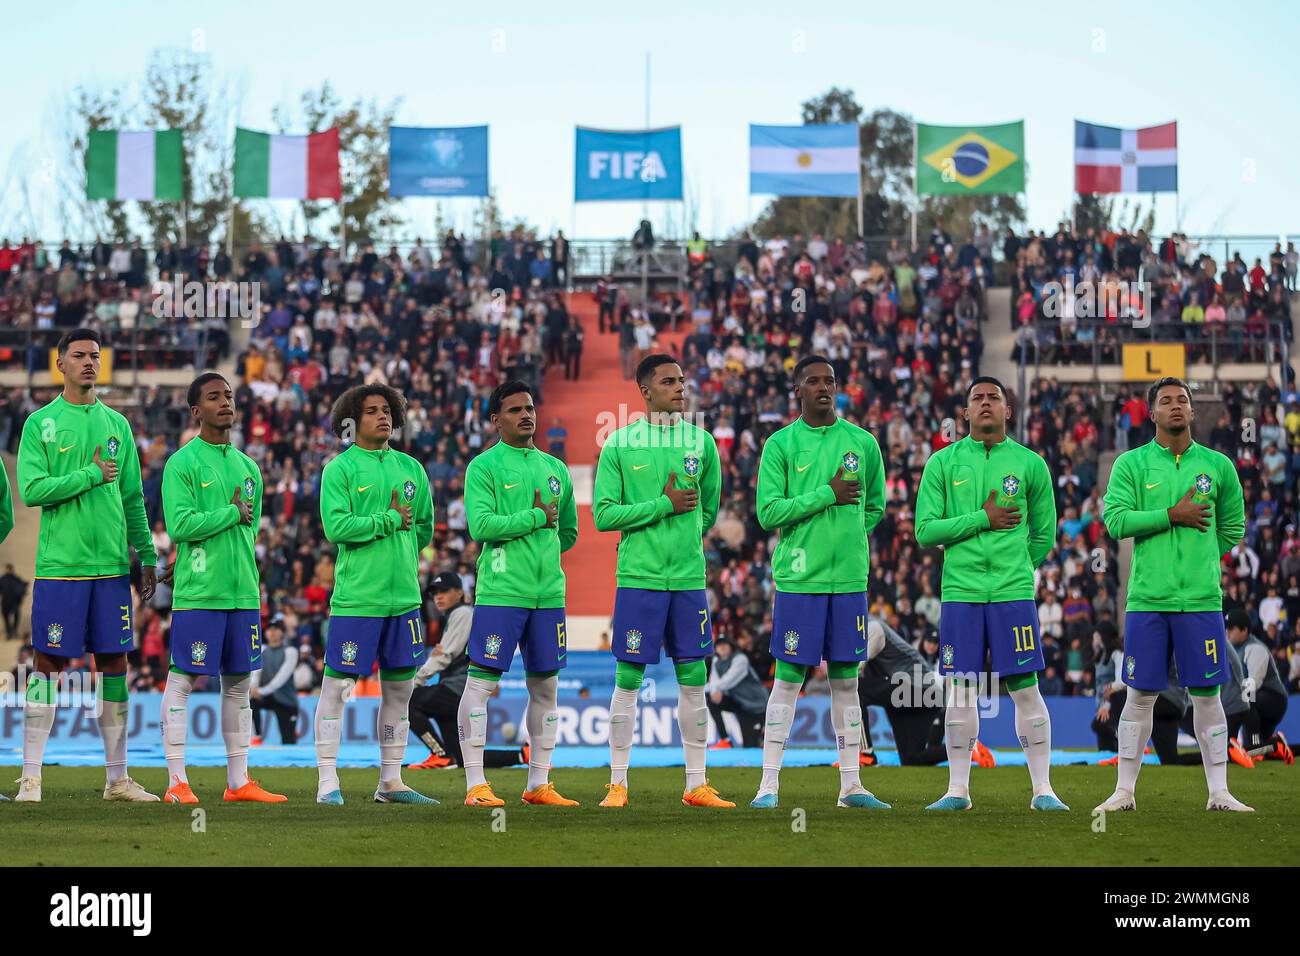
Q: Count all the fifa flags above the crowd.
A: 1